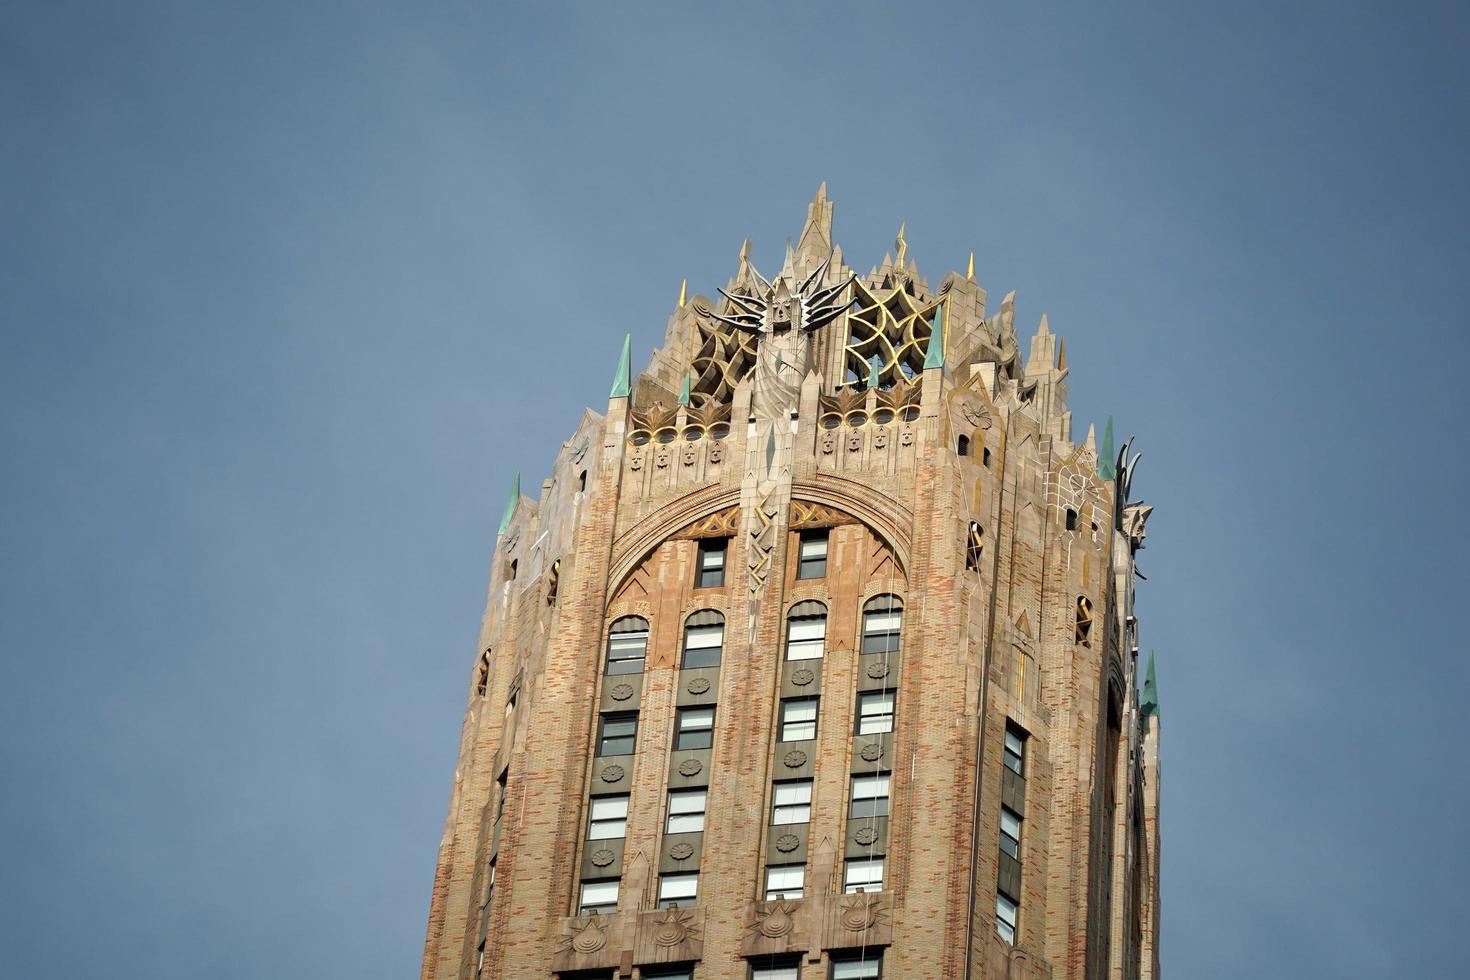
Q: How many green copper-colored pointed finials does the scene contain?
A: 7